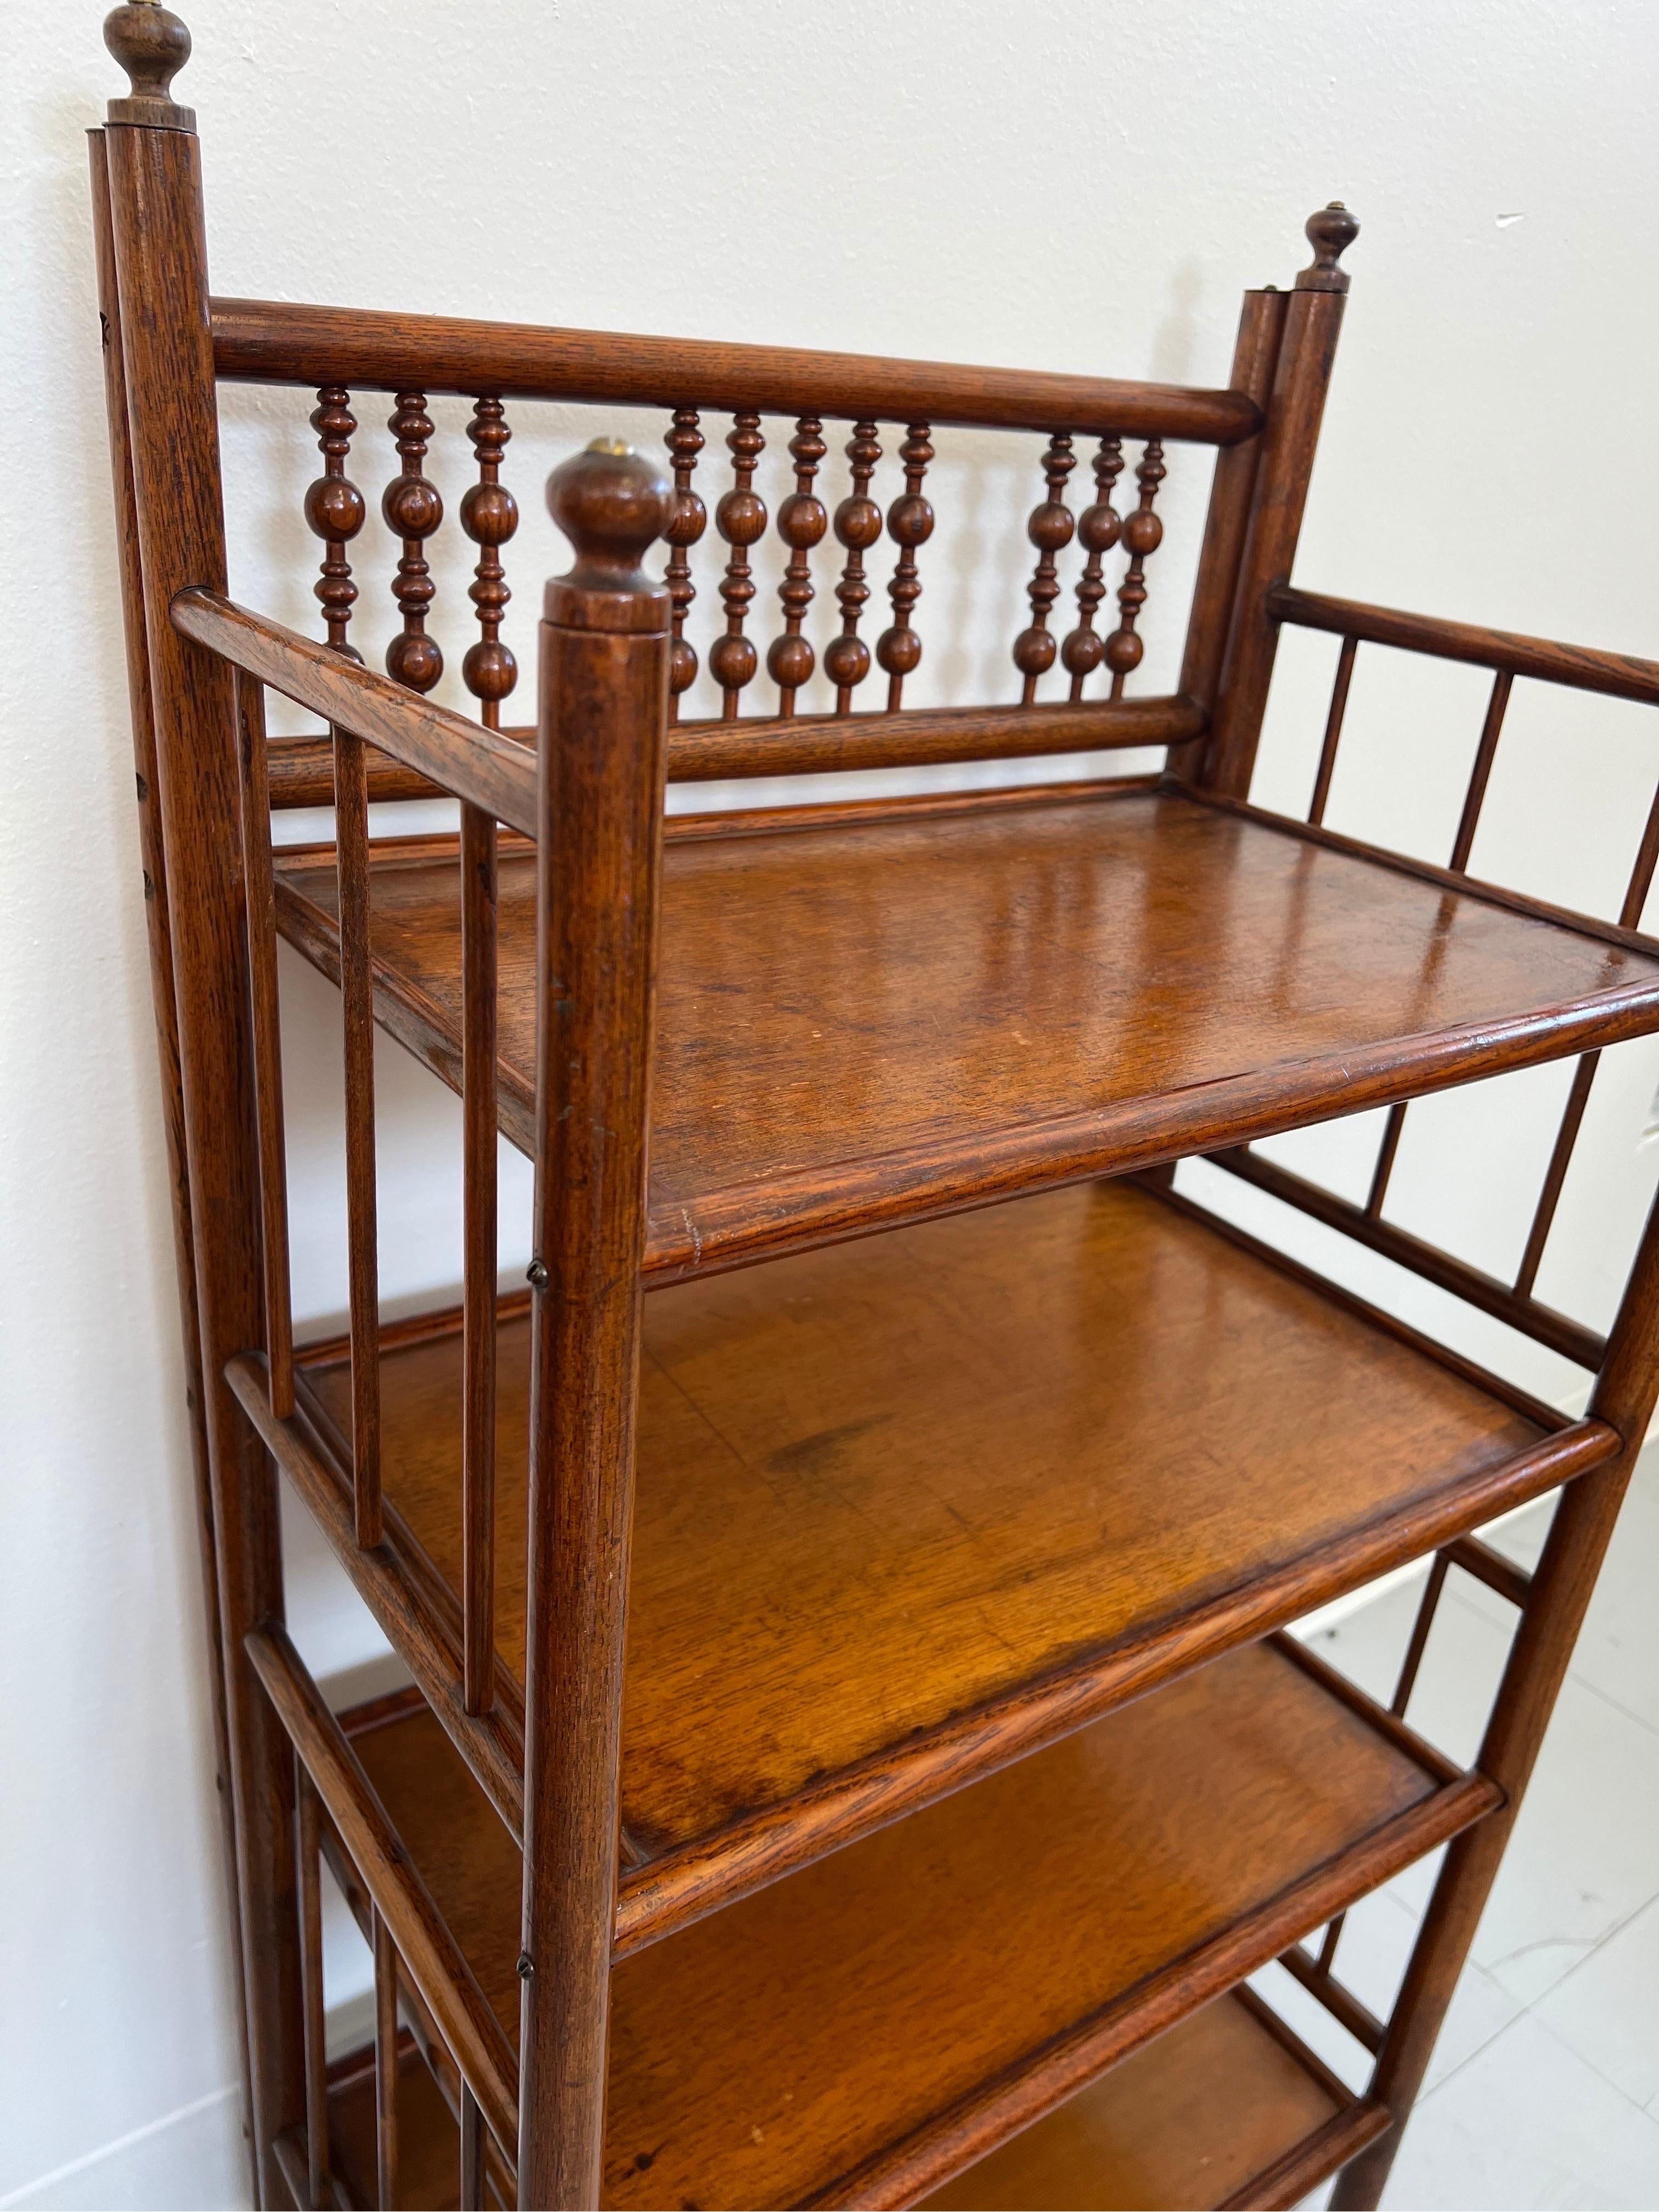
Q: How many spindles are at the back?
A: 11